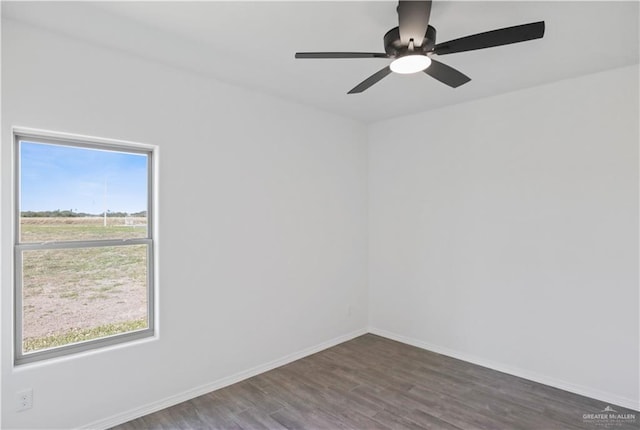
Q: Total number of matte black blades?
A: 5